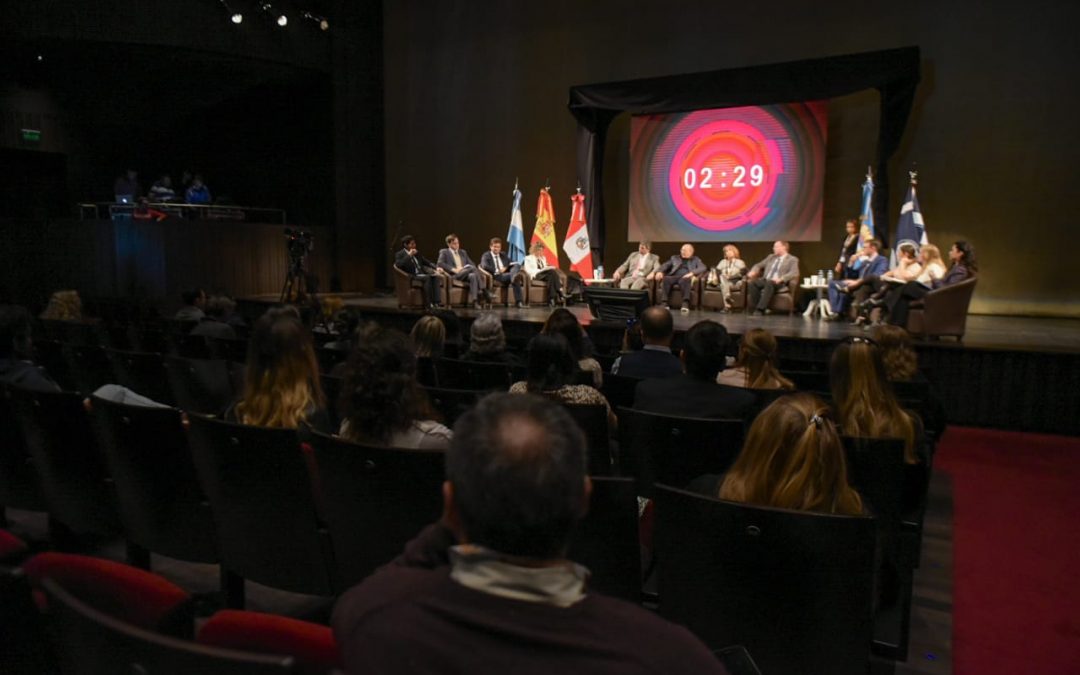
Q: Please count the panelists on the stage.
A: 12